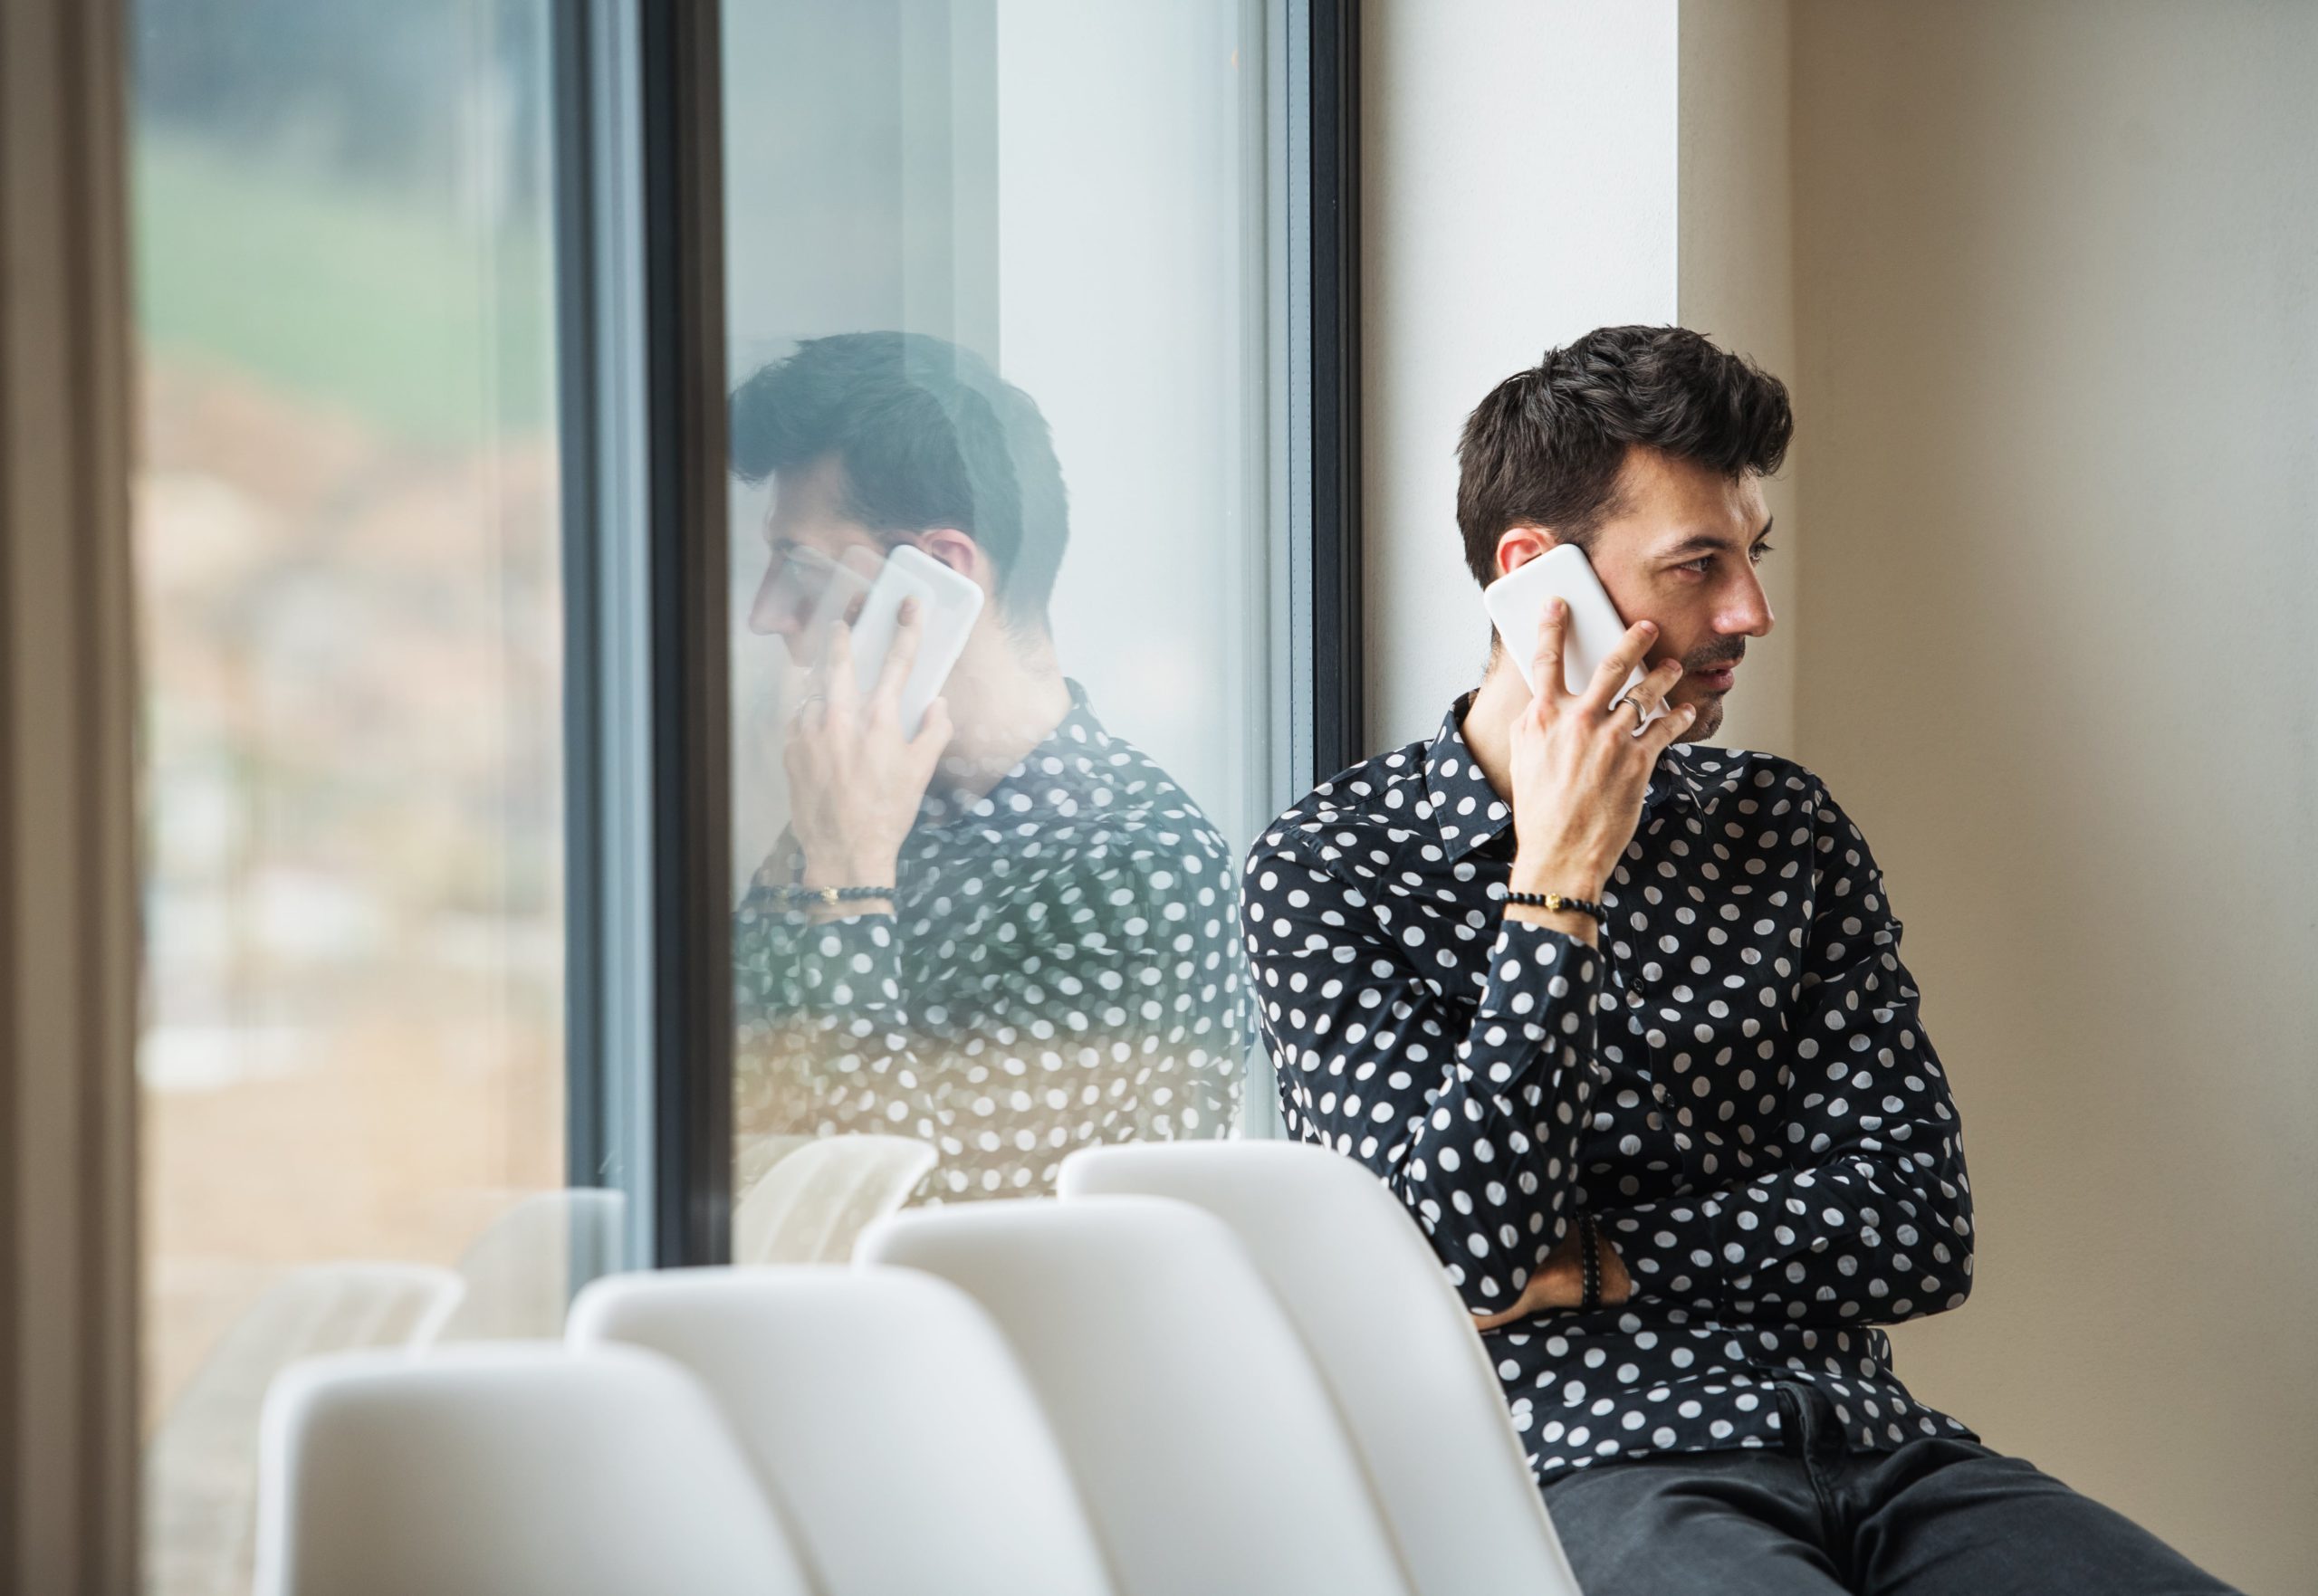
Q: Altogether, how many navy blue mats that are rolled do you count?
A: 0